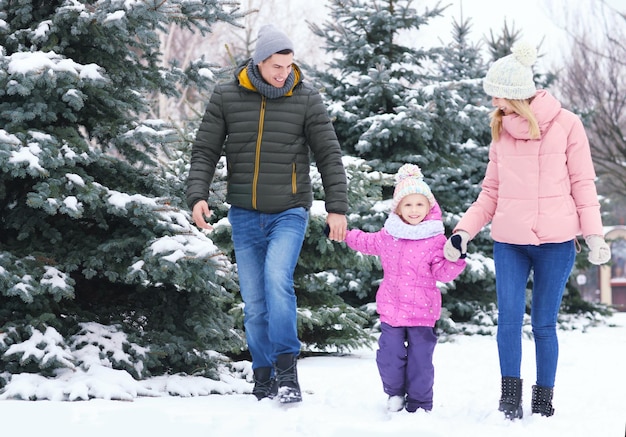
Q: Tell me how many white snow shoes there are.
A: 1